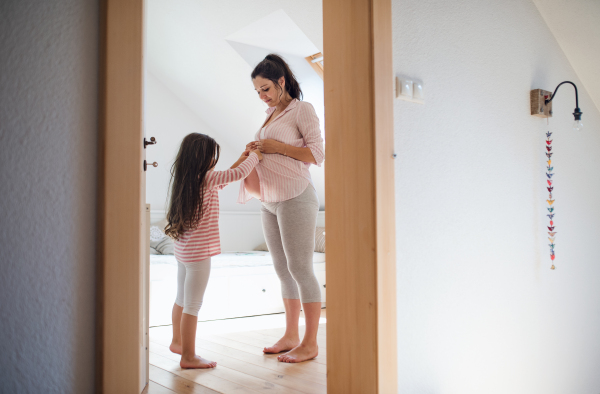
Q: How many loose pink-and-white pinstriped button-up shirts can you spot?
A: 1